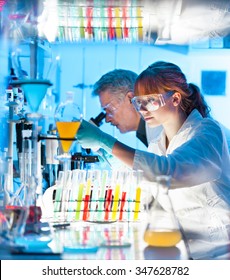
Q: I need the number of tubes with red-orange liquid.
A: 3